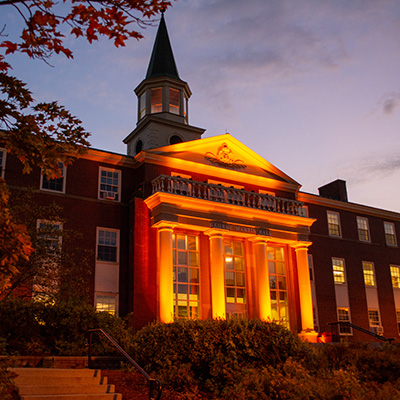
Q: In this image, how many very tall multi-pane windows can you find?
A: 3